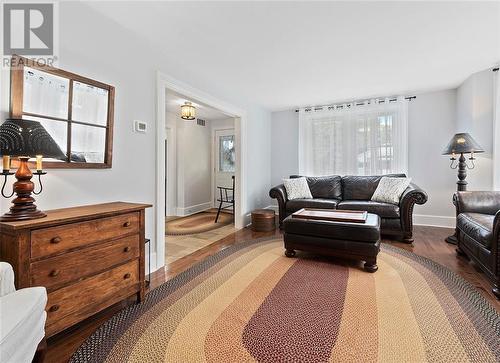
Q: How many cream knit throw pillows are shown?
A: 2